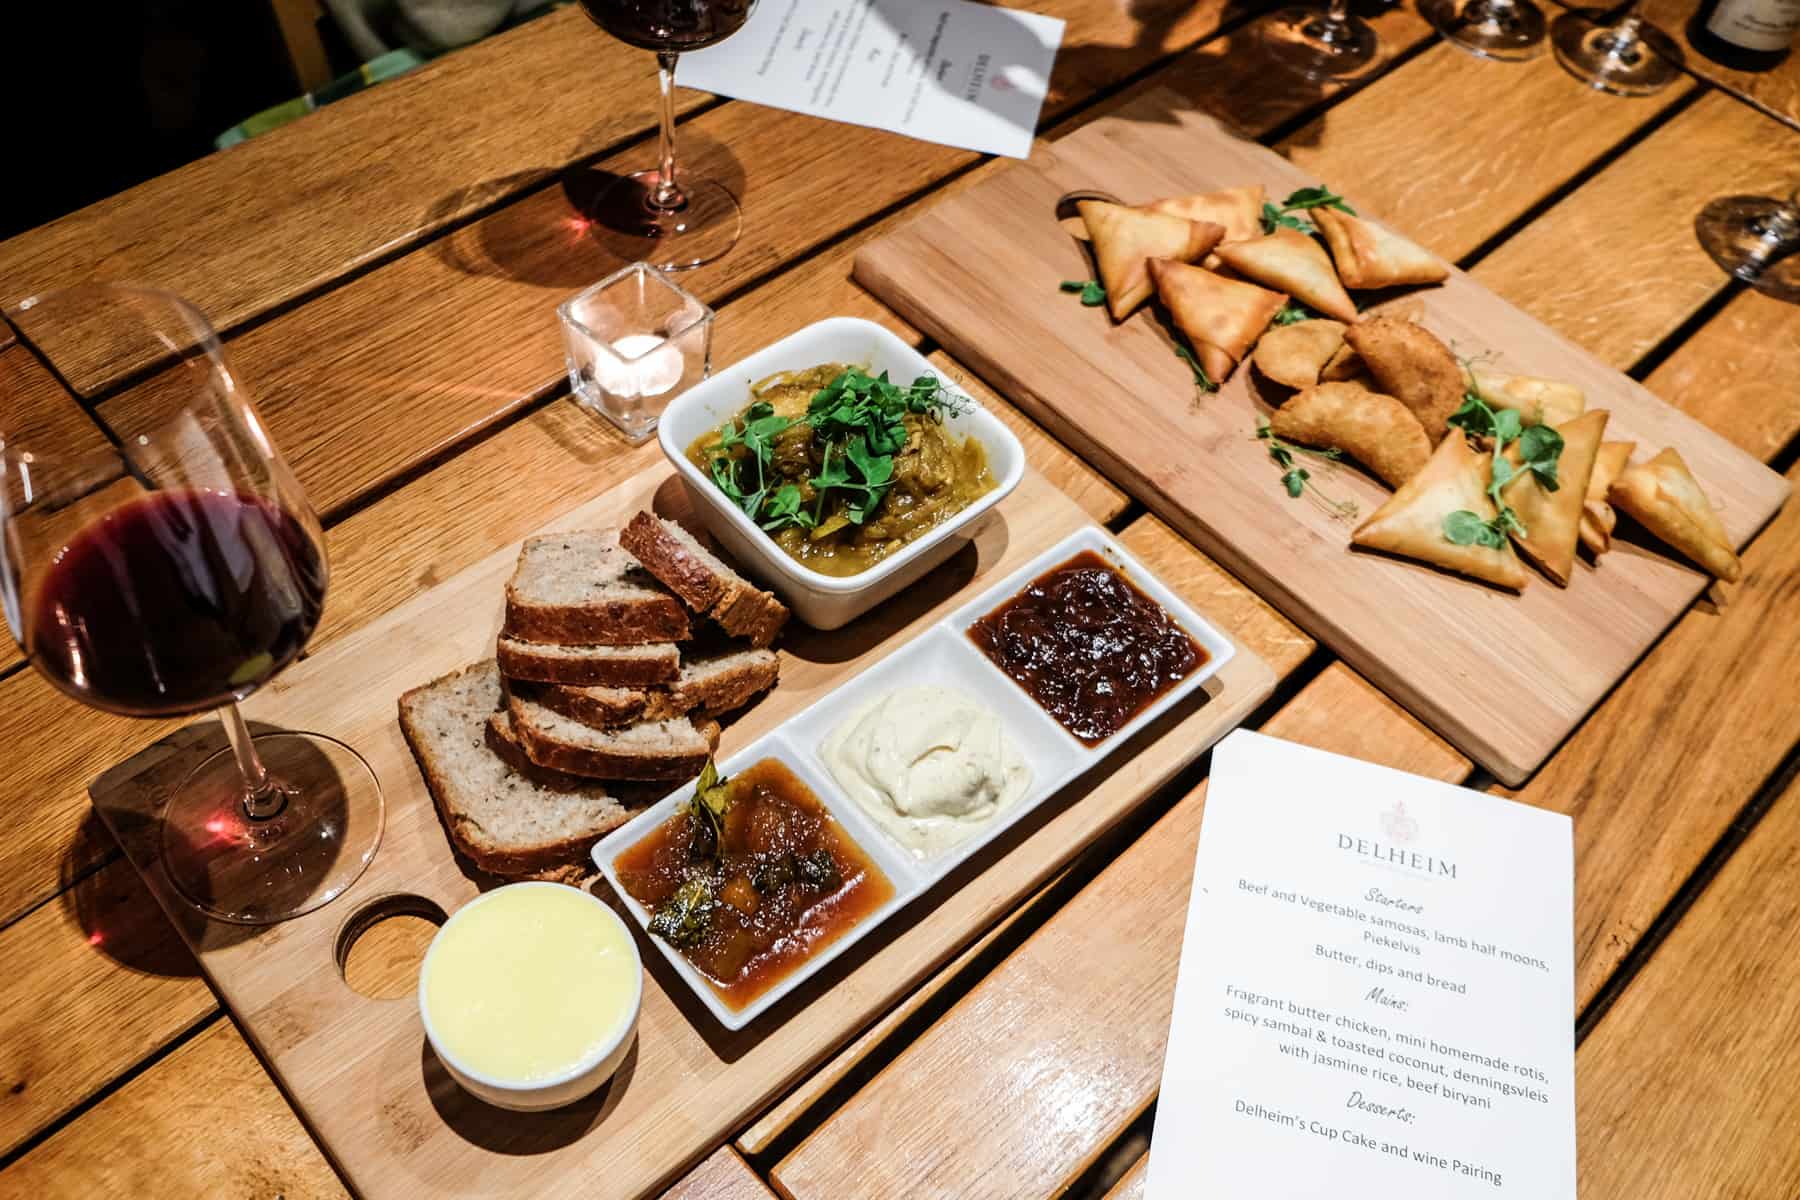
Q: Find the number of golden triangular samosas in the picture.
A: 10